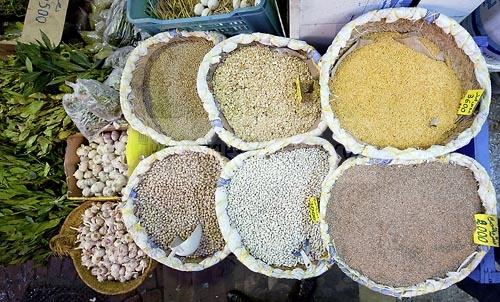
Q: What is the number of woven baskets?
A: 7